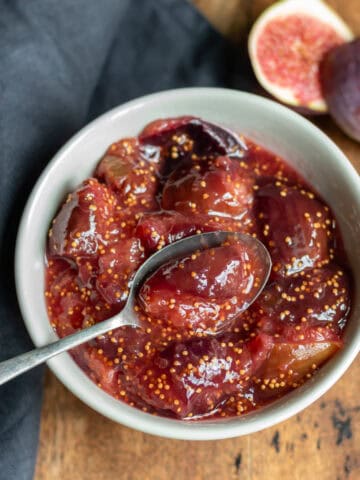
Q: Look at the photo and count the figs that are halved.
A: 1